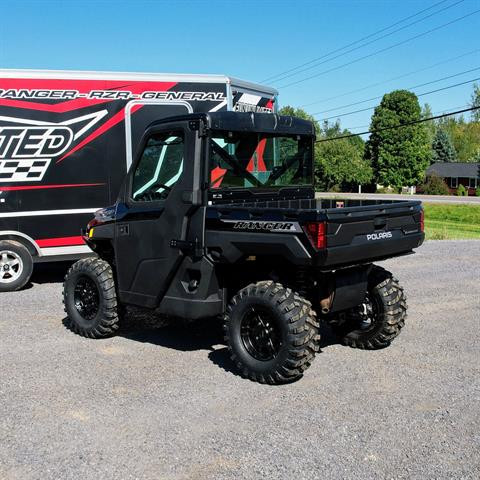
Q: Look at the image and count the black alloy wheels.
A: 3